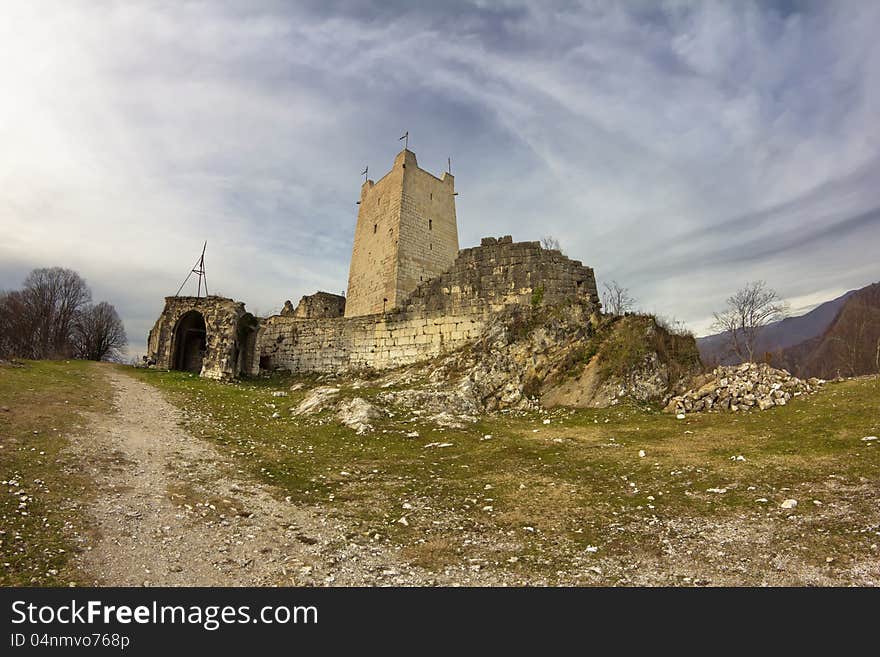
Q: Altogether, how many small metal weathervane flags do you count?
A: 3